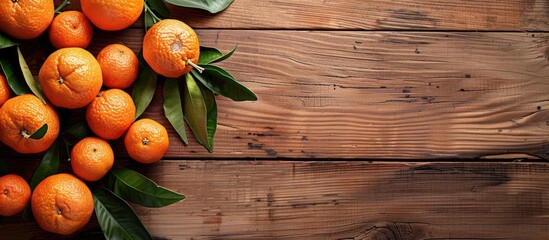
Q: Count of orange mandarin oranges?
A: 13